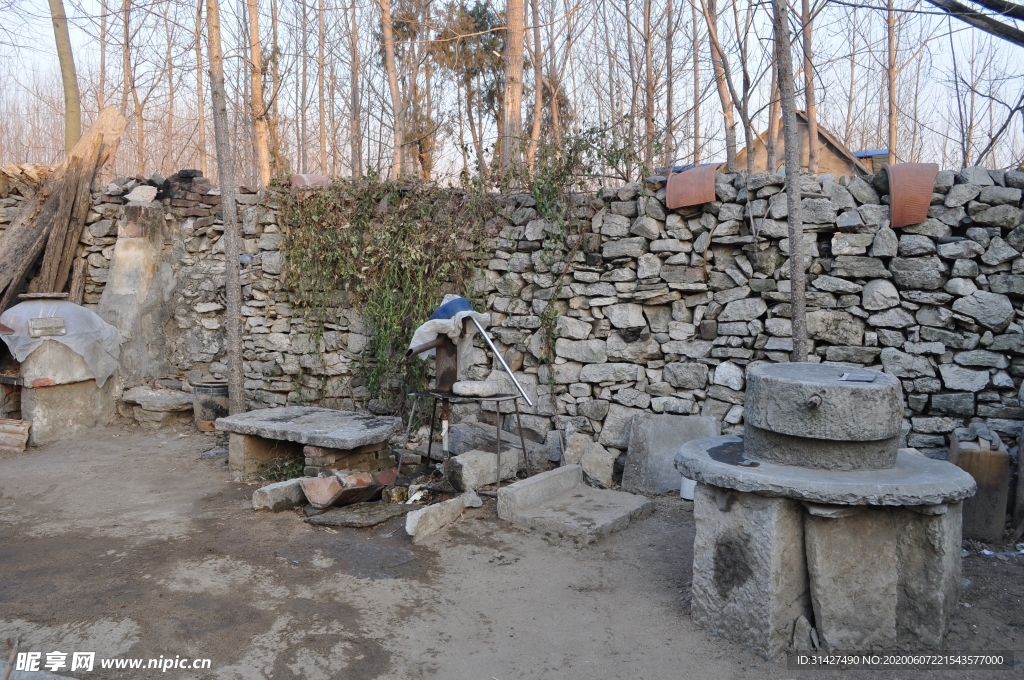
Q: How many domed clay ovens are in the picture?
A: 1